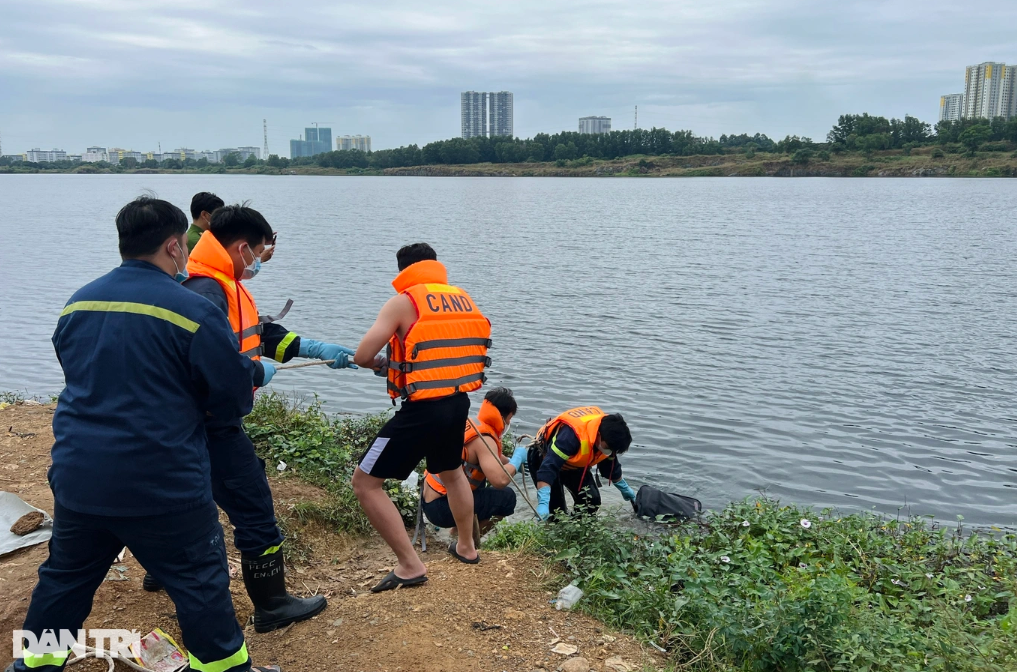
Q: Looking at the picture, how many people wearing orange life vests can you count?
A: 4